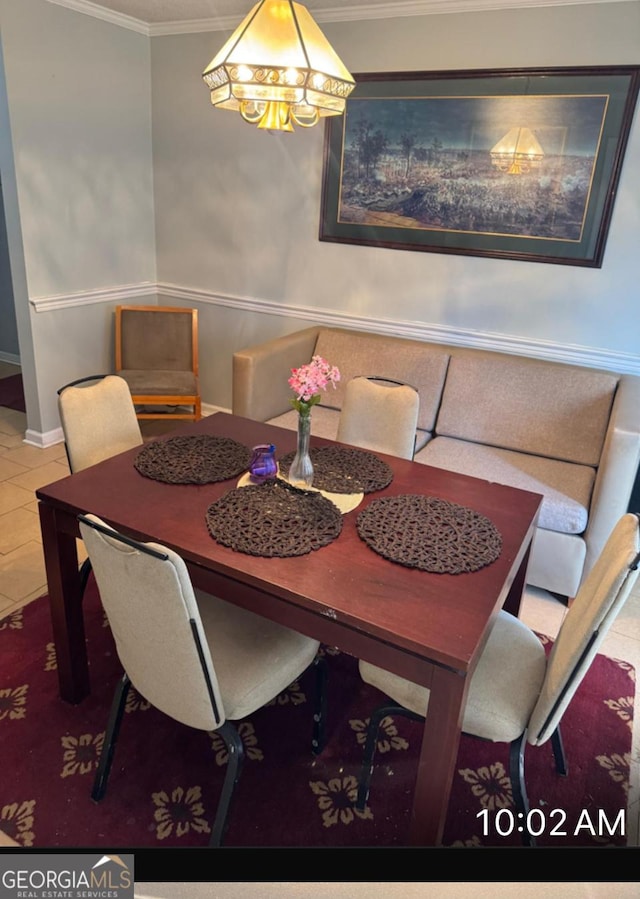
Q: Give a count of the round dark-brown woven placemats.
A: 4